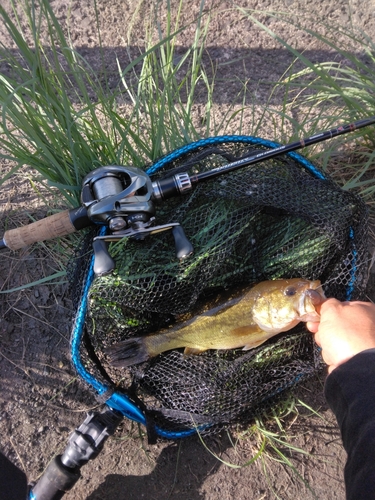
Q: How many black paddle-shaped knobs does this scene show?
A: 2